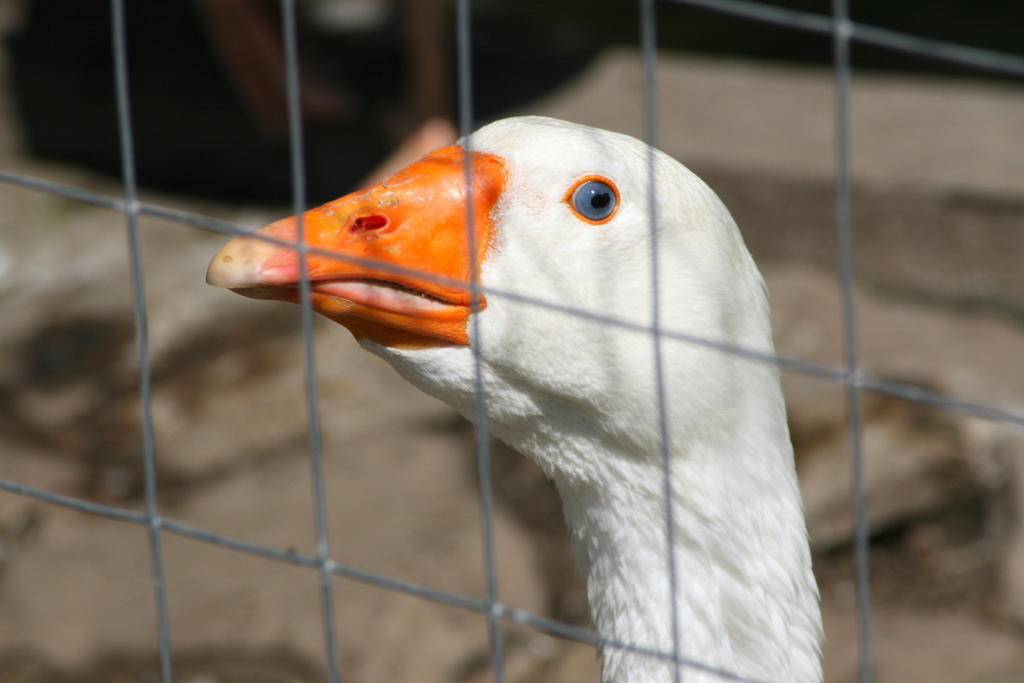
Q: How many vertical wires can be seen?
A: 5